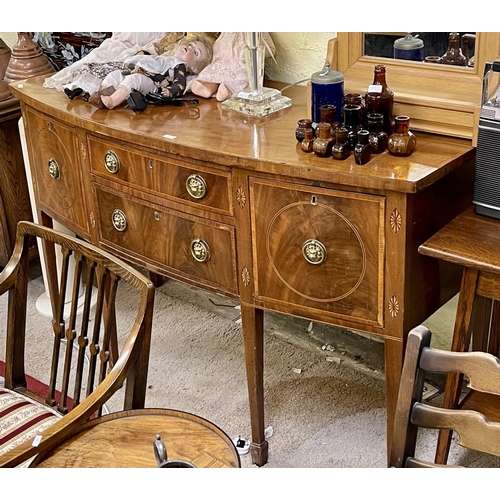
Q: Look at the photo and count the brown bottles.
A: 11